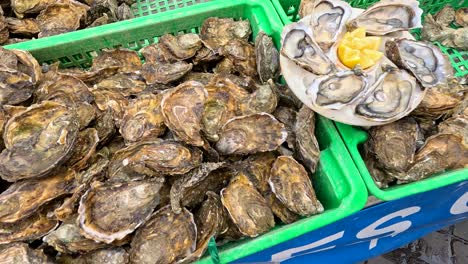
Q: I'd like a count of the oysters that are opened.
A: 6